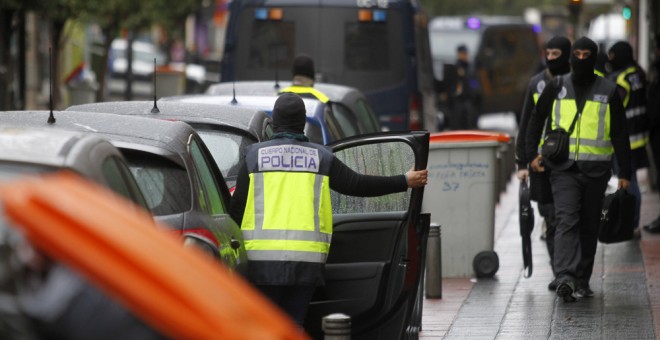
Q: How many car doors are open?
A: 1